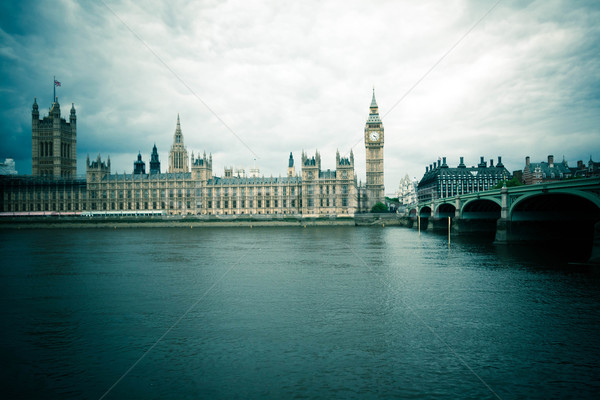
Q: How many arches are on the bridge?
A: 5